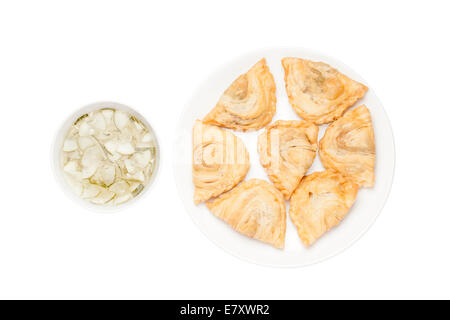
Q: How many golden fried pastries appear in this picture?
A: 7